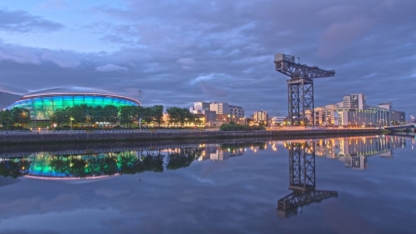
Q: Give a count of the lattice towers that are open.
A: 1